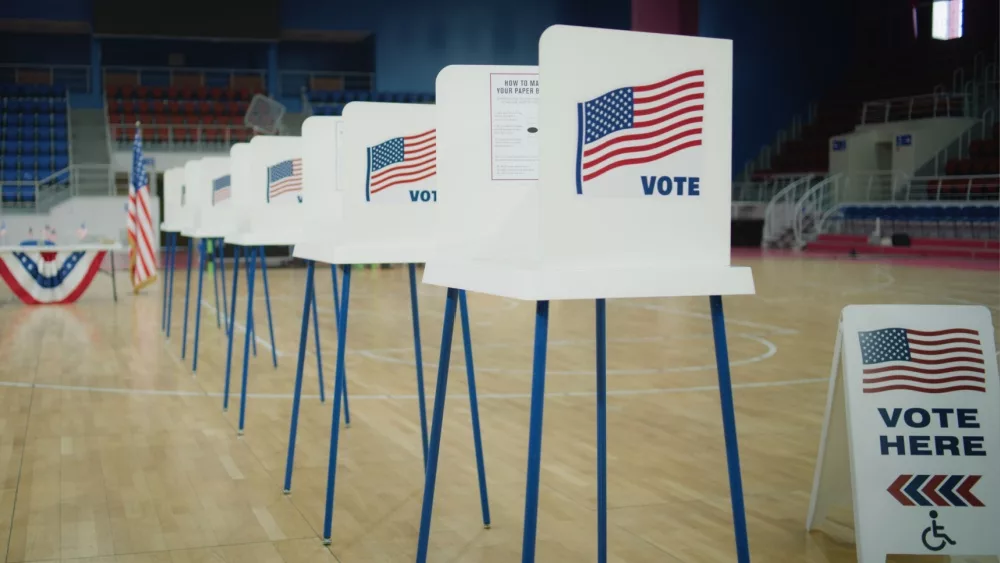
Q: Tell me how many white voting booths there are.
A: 5